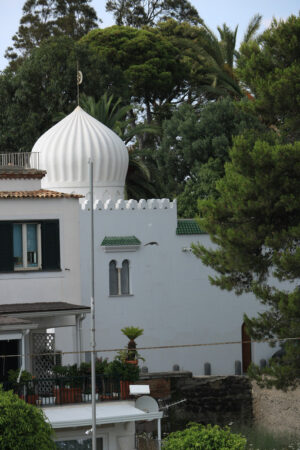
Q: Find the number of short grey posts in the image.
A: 5